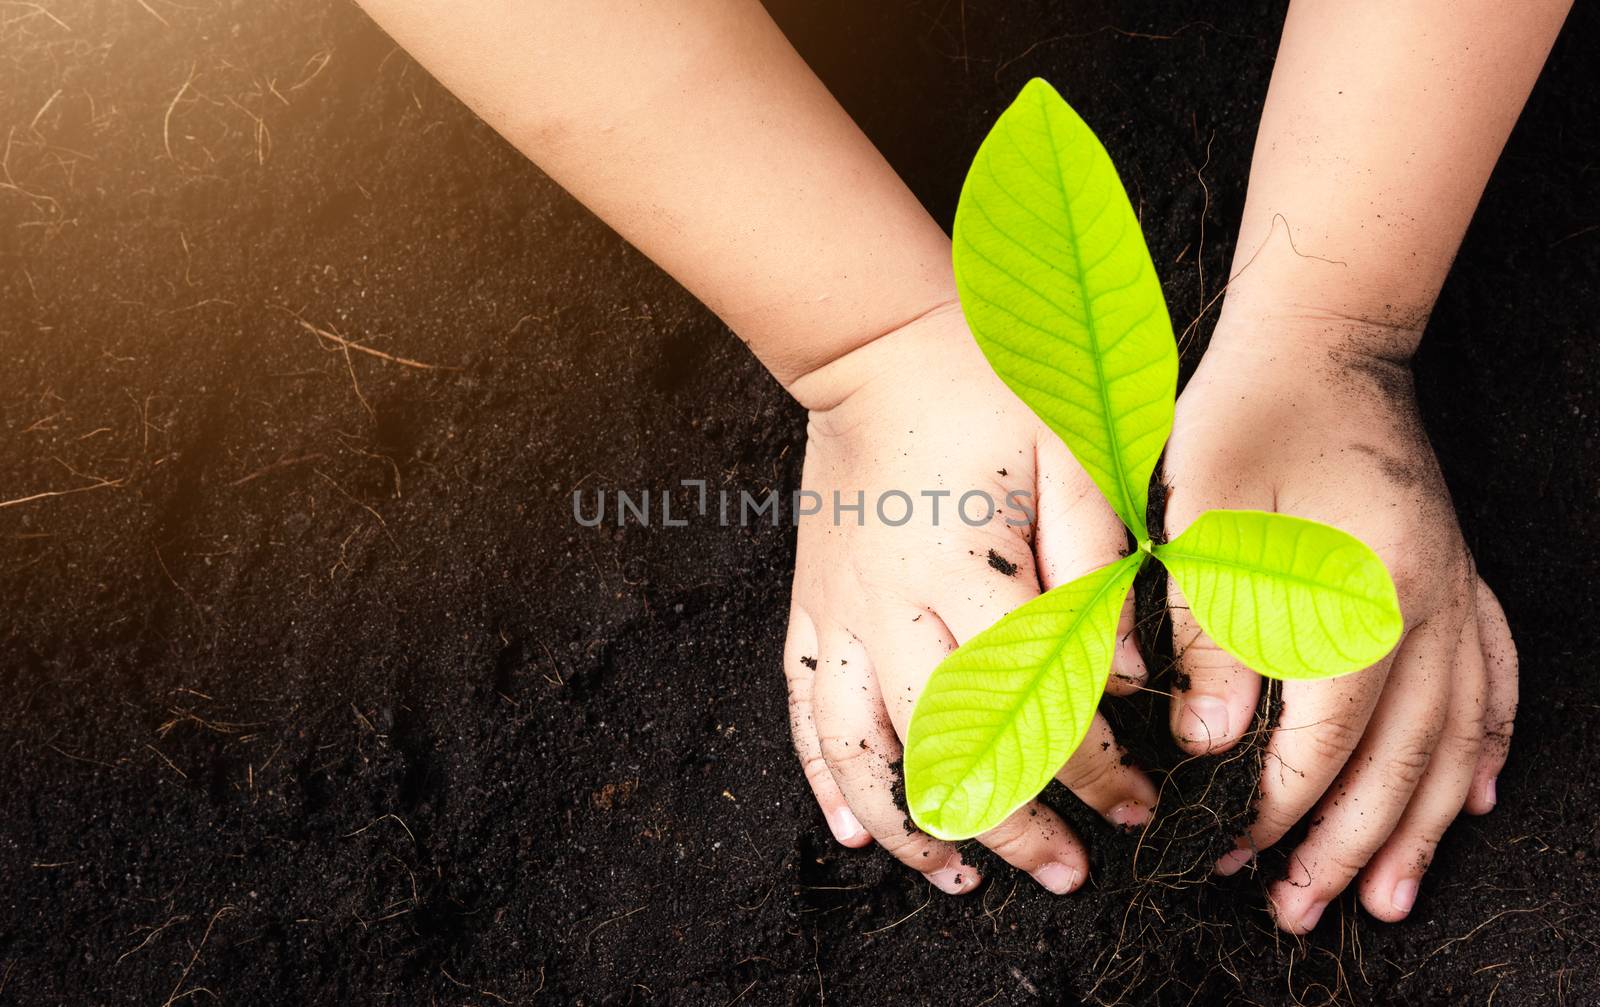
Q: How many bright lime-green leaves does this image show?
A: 3